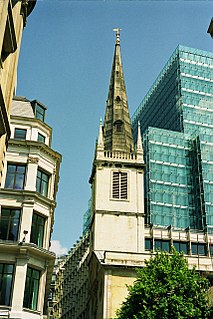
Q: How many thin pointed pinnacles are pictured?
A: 2